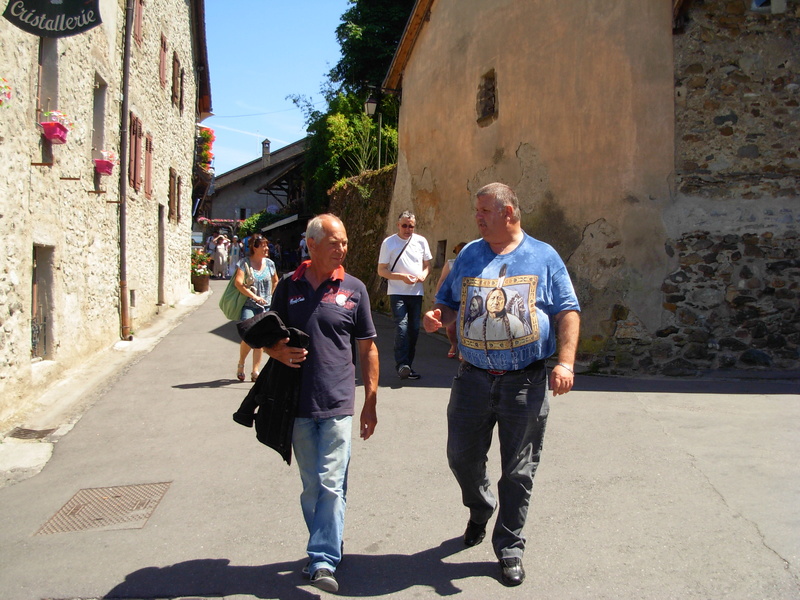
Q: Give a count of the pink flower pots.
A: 2